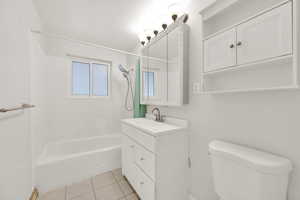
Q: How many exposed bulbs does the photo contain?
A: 5